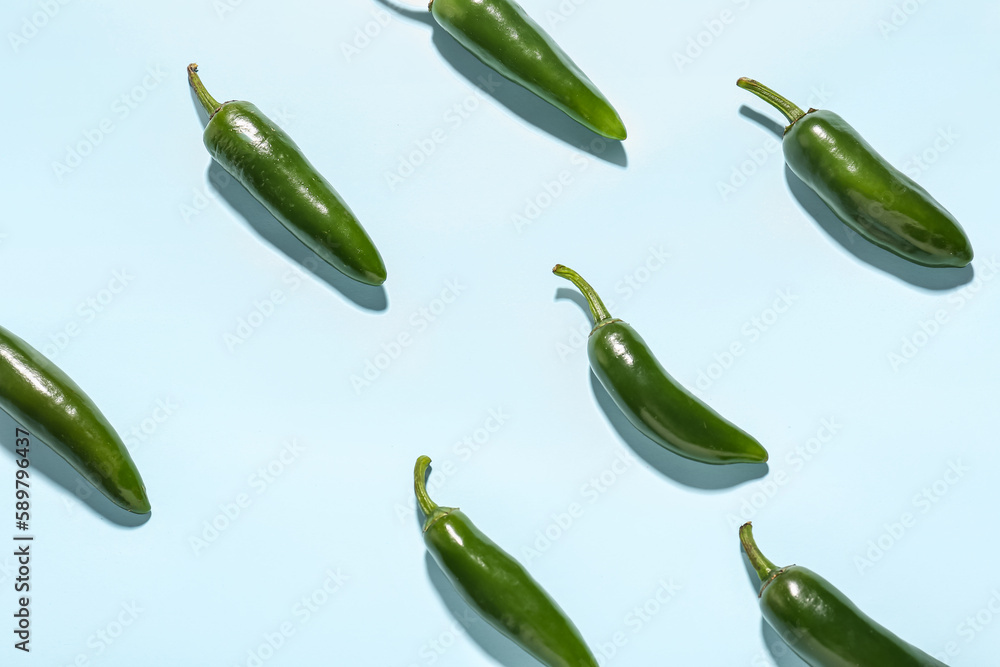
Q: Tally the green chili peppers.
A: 7